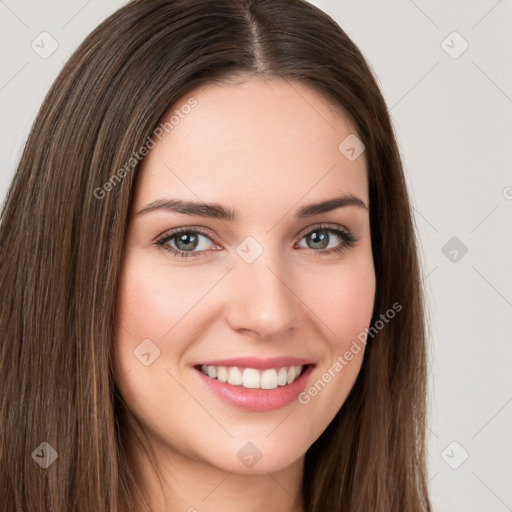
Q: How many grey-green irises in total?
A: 2